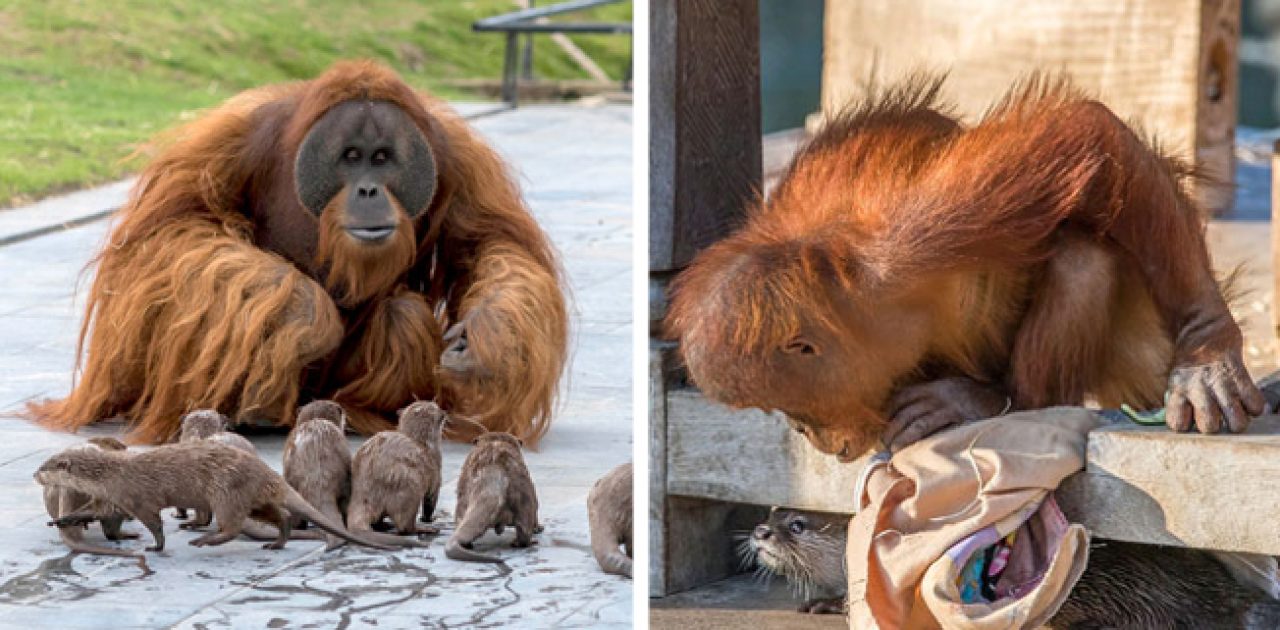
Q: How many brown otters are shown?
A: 8